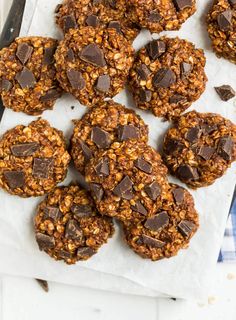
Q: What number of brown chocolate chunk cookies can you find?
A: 12